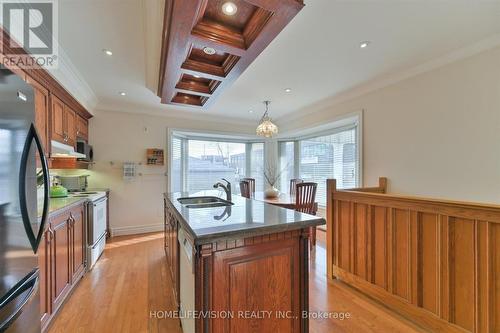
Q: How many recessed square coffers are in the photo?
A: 4